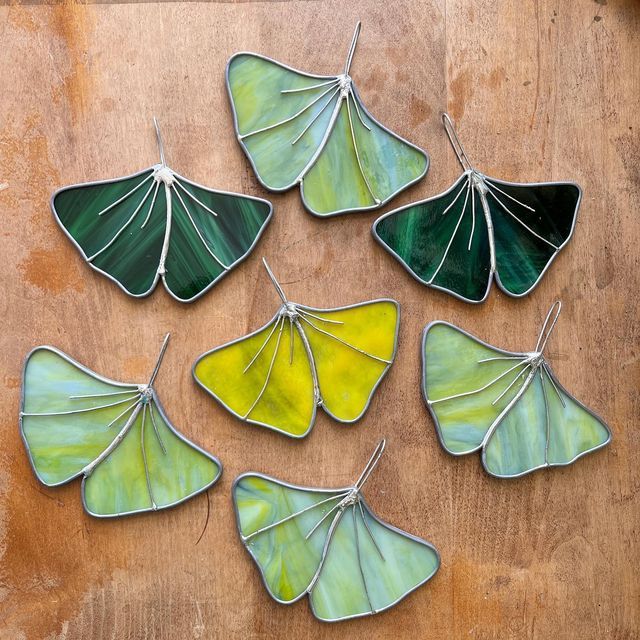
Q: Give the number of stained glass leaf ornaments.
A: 7